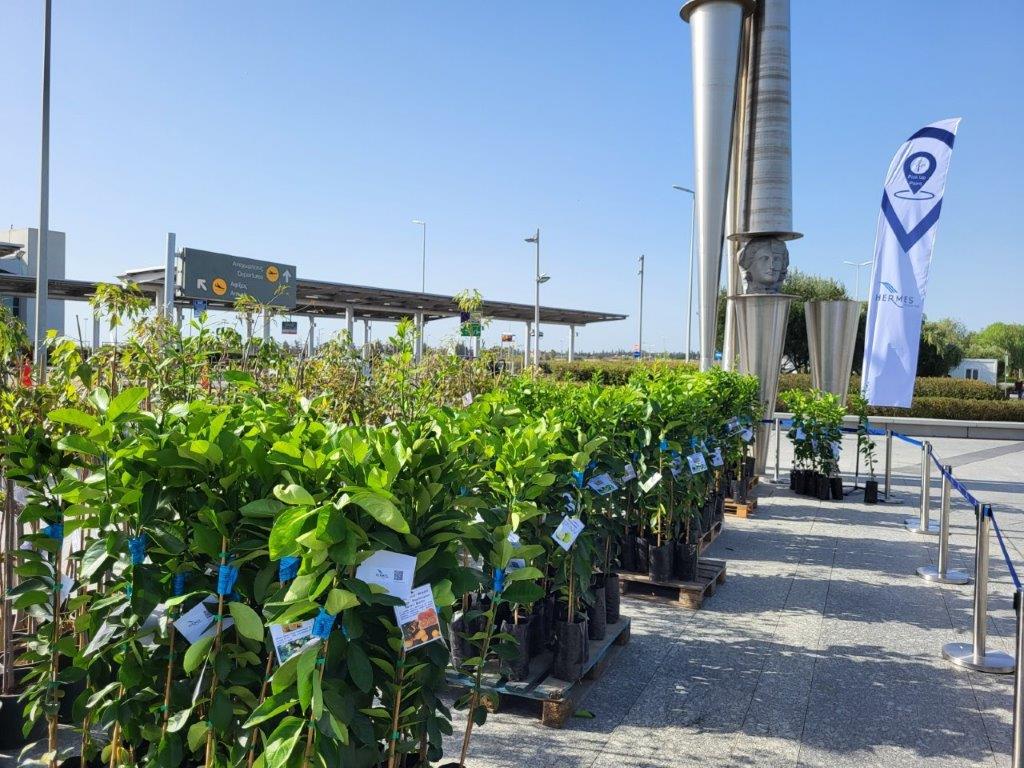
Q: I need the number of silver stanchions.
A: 6